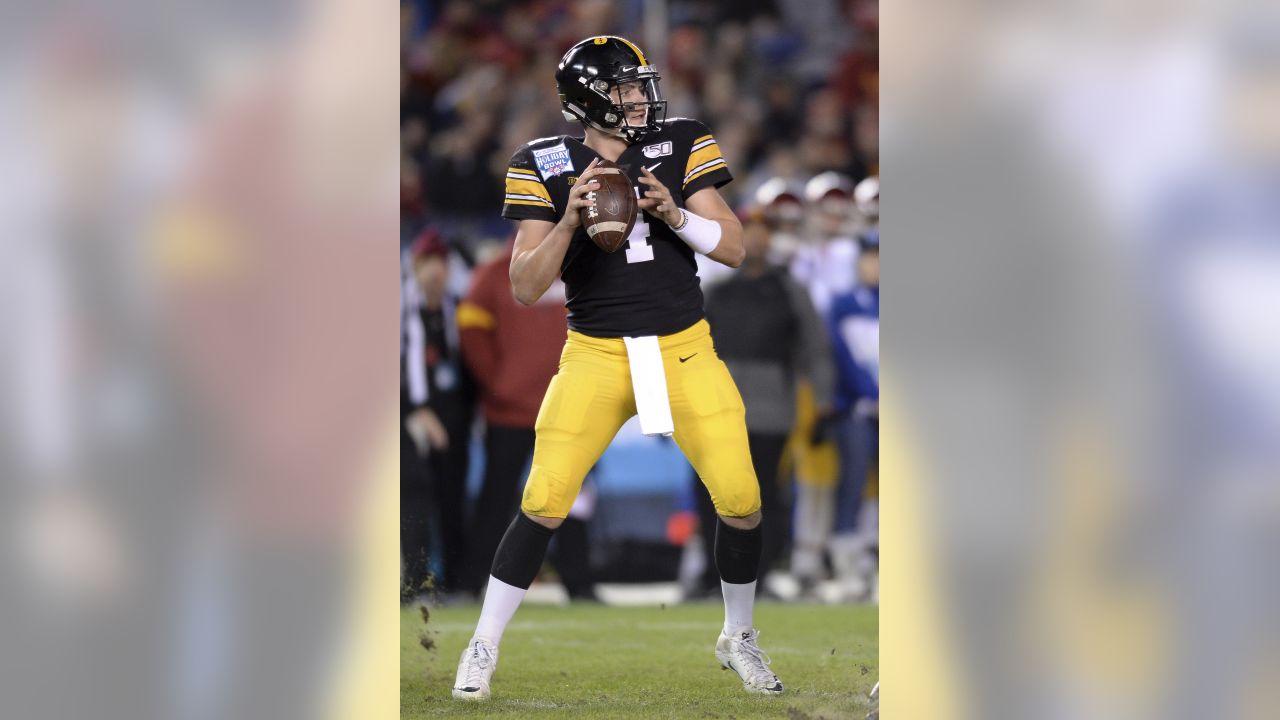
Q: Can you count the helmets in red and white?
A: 3